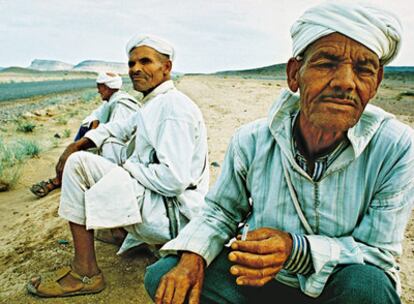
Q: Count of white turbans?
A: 3